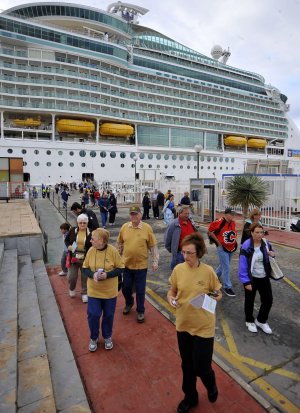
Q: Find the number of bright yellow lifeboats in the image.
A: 5